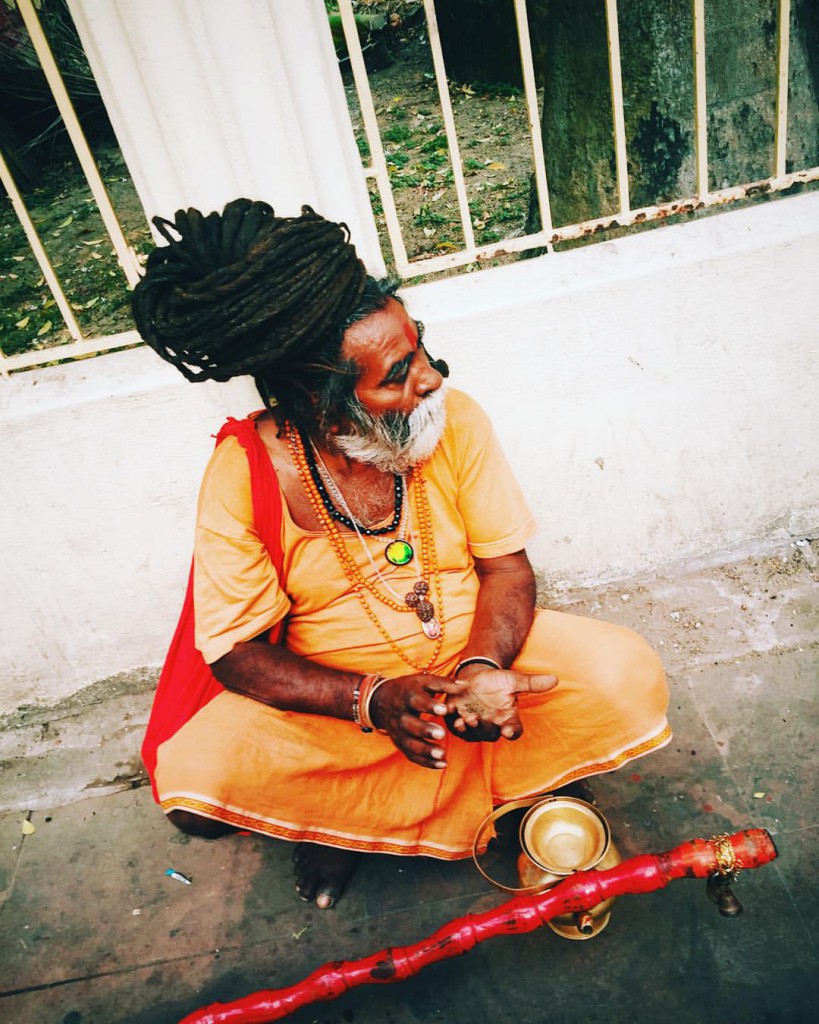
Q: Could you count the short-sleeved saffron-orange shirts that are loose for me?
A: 1